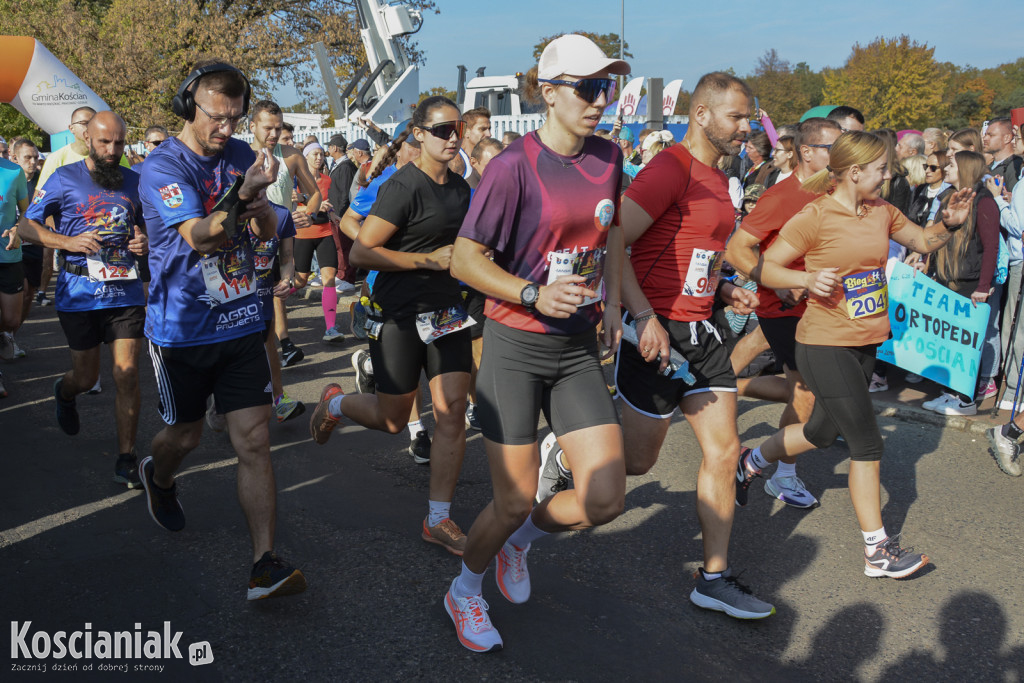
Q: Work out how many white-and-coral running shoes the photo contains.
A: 2